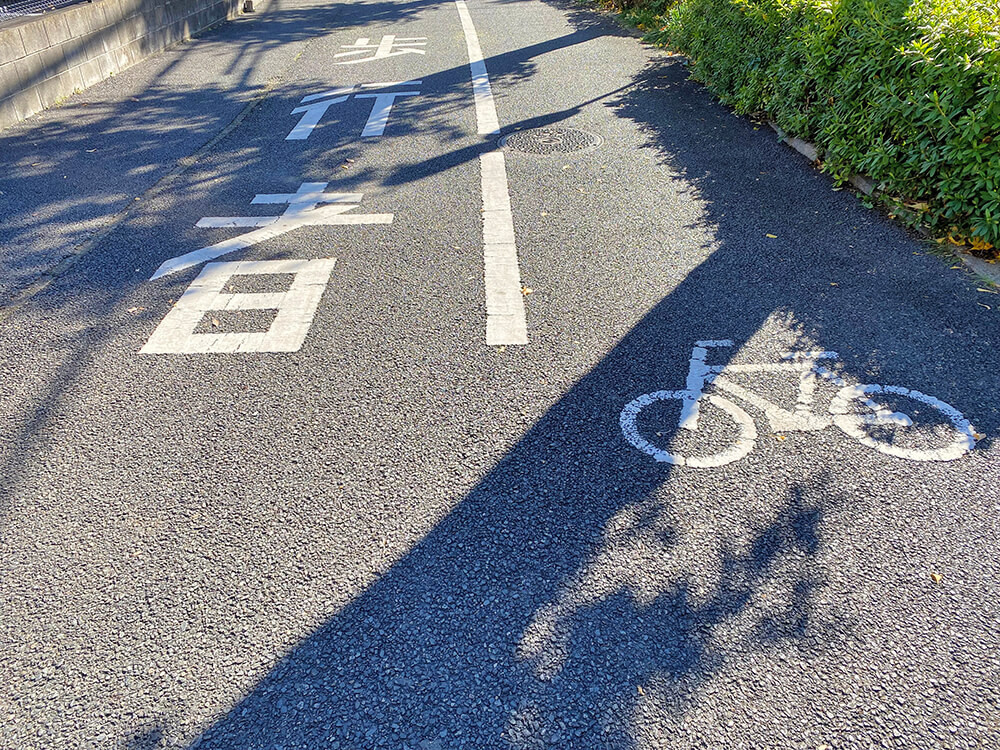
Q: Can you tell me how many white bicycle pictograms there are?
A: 1